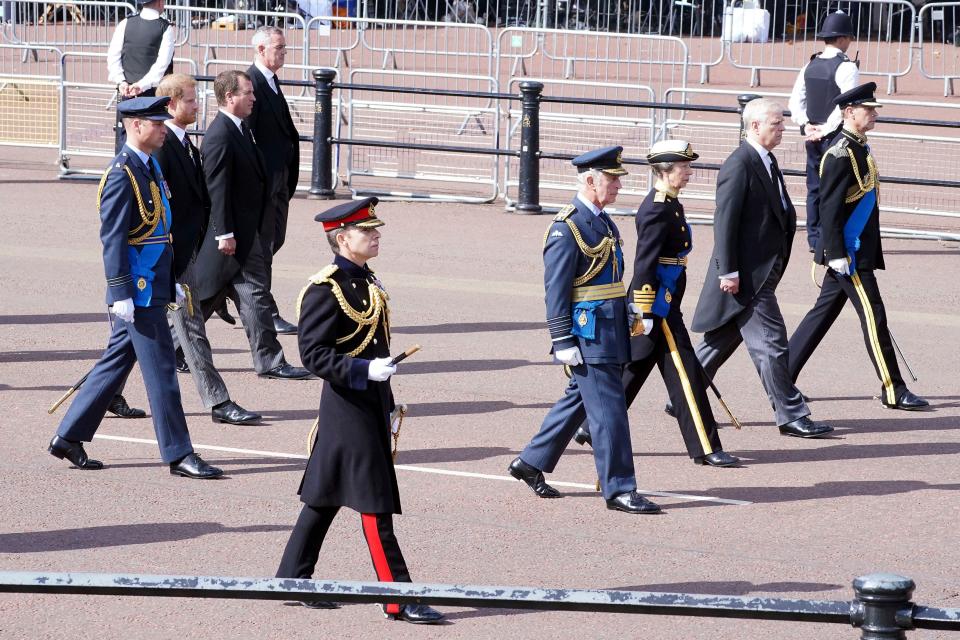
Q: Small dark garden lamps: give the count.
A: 0